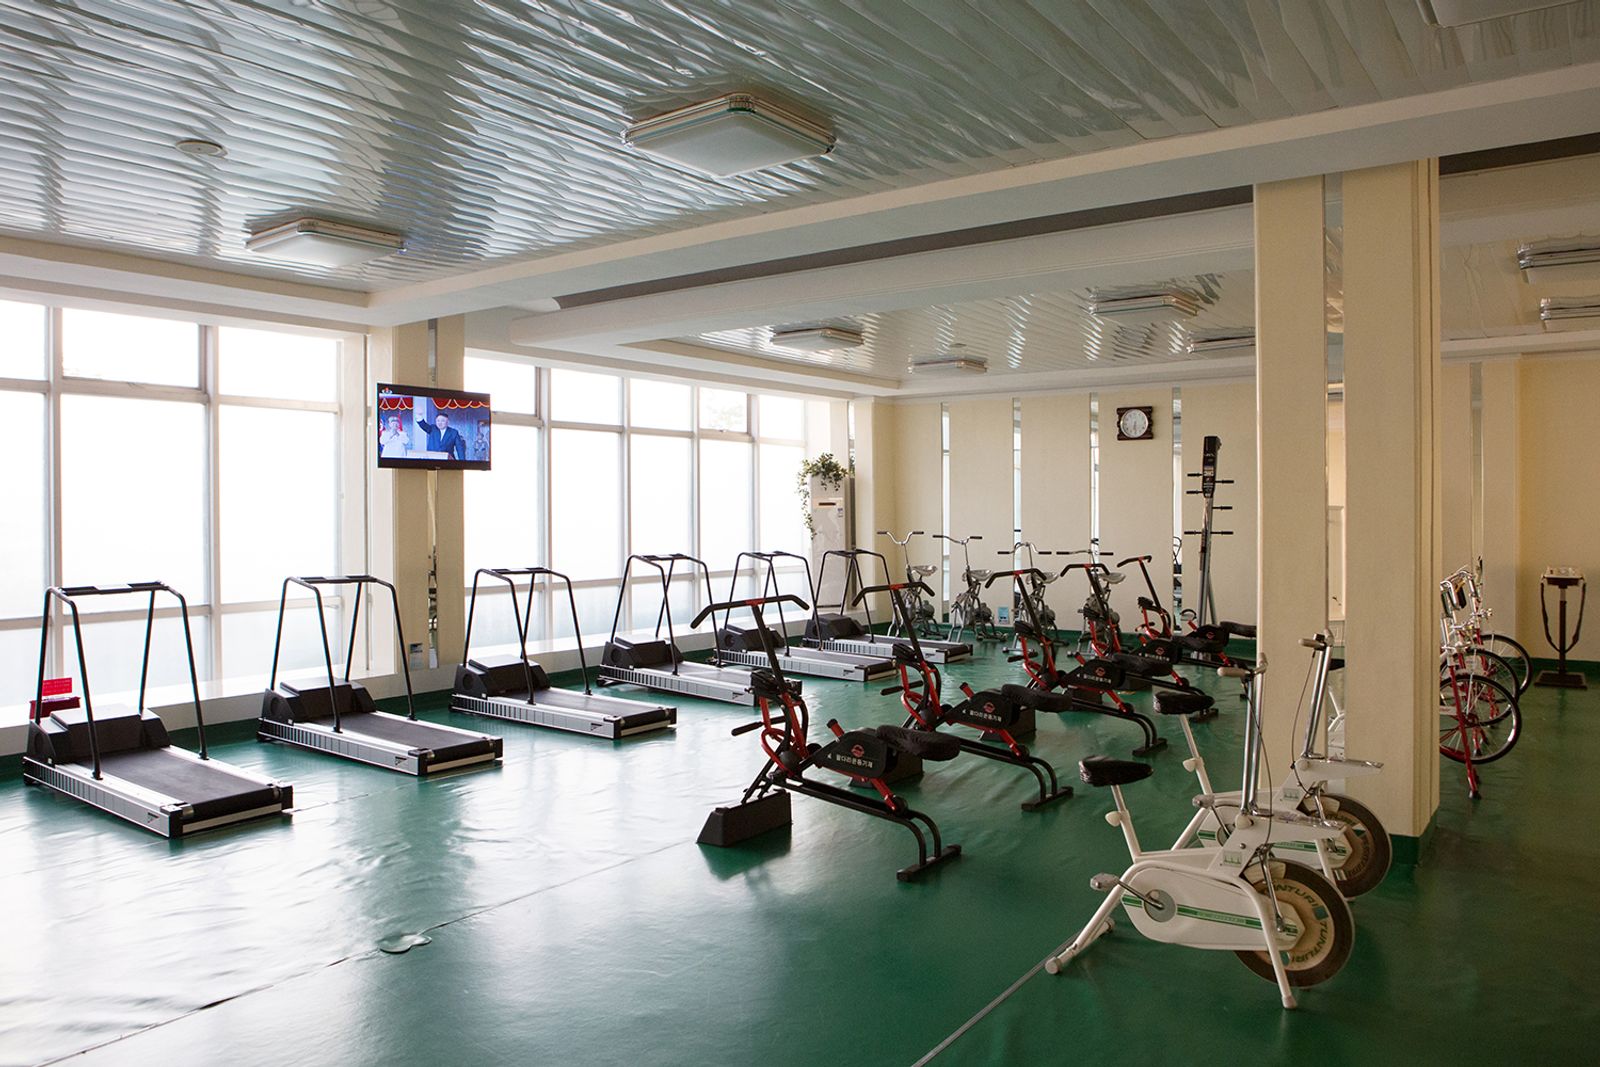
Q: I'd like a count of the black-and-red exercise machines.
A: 5